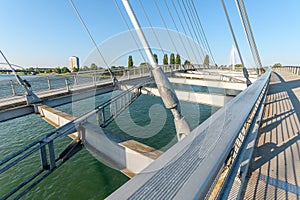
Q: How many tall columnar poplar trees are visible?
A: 6